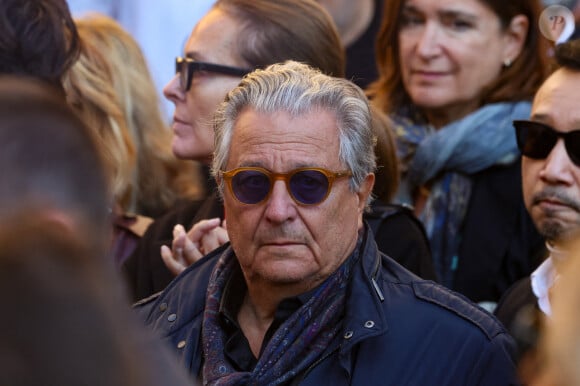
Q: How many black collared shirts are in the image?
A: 1